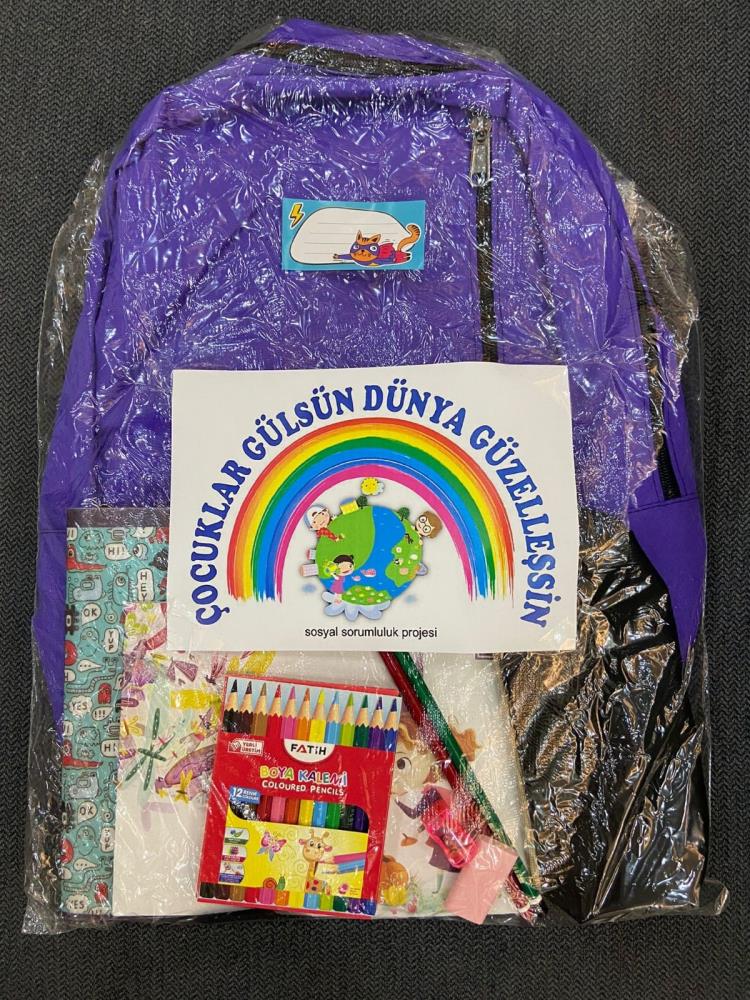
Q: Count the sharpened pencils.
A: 12